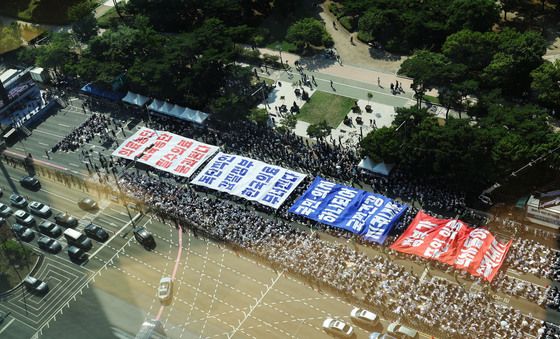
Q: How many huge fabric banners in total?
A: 4